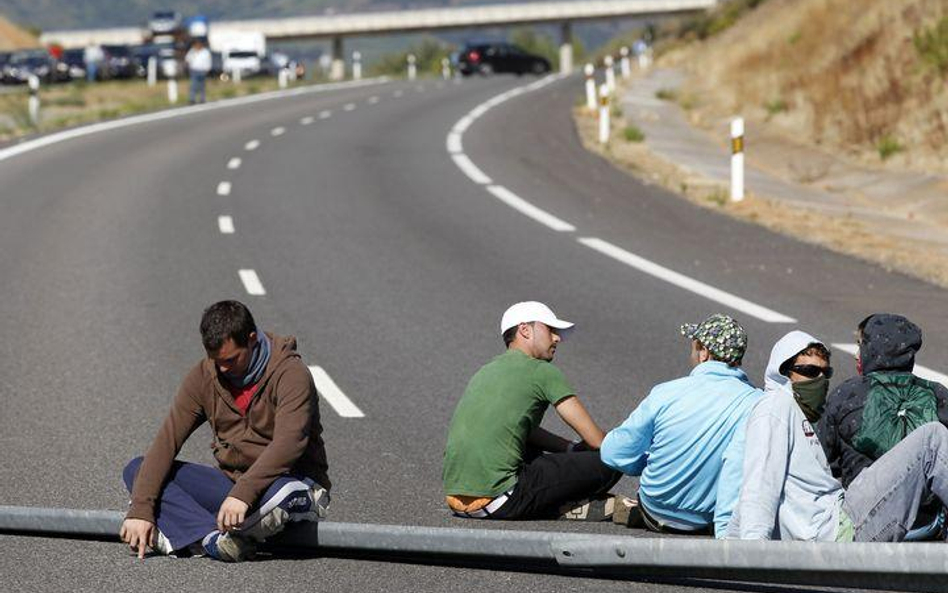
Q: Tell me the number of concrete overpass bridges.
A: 1